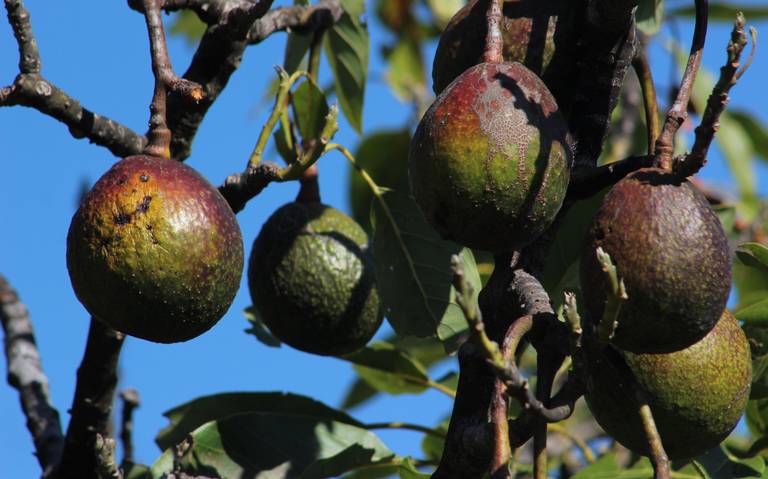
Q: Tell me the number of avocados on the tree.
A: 6